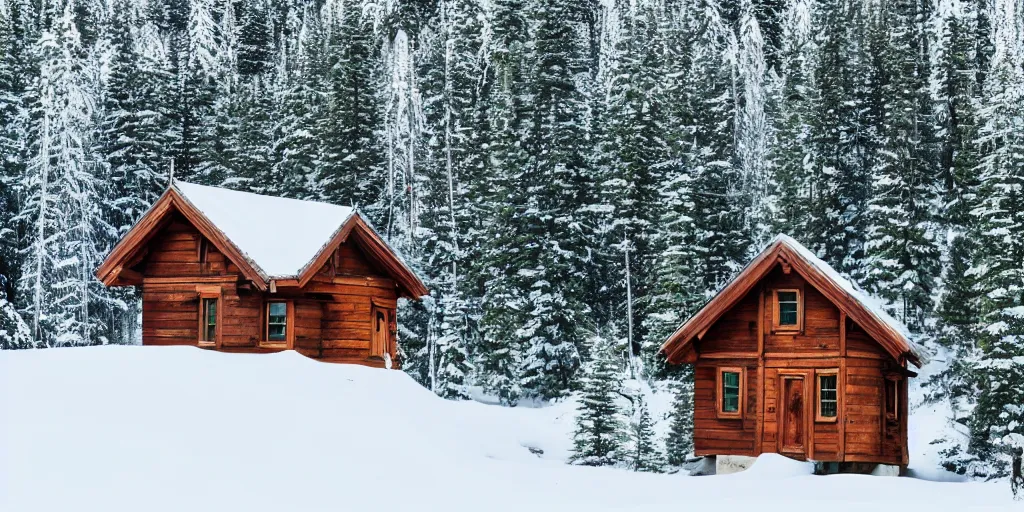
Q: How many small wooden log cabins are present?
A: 2